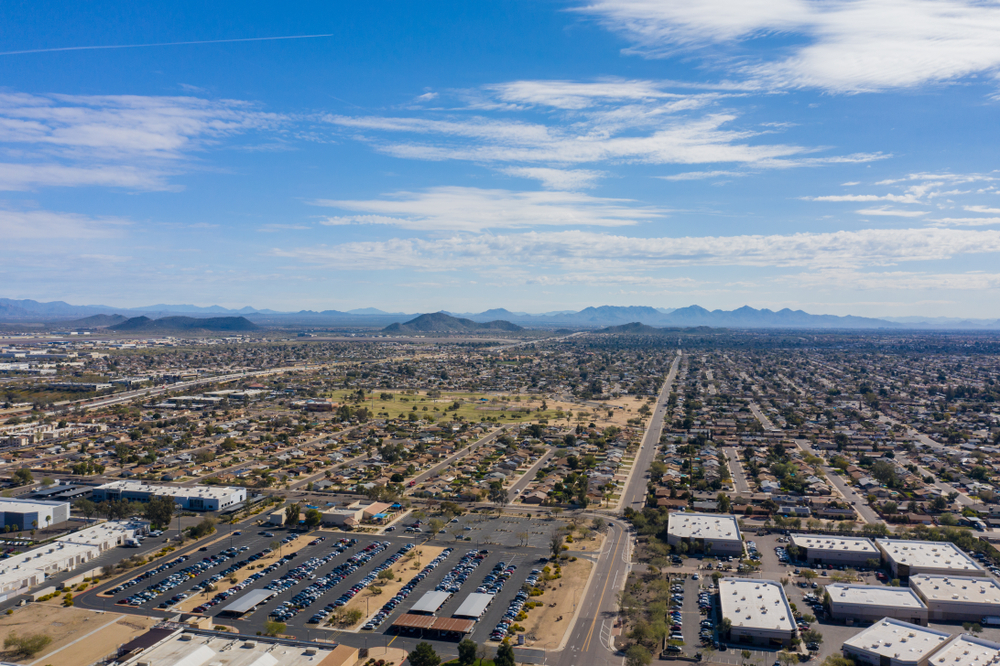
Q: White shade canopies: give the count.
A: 3